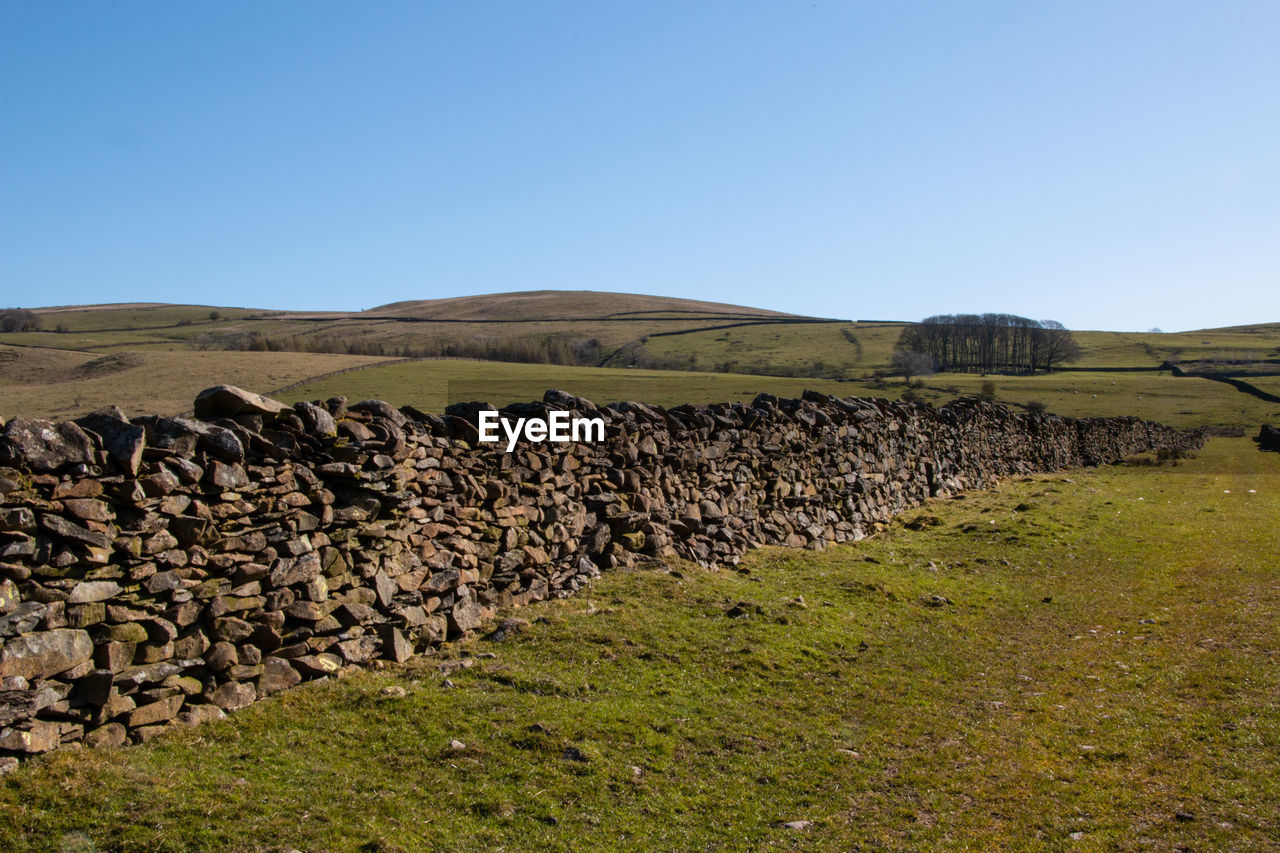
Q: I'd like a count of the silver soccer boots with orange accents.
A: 0